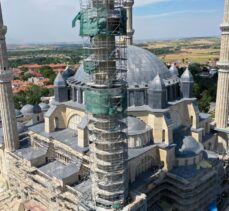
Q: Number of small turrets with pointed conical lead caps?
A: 5